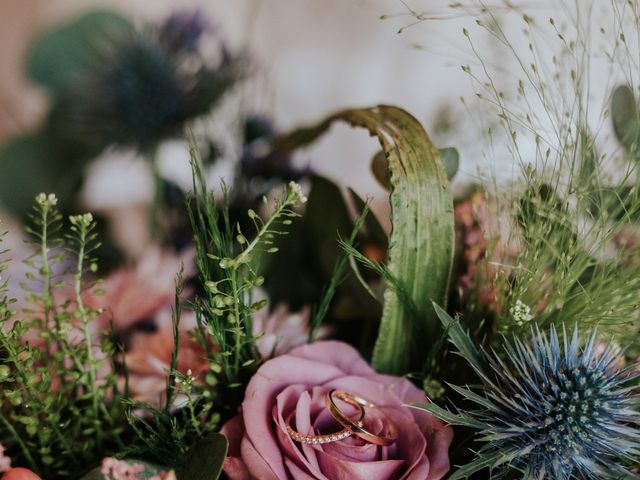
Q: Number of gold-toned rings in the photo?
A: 2